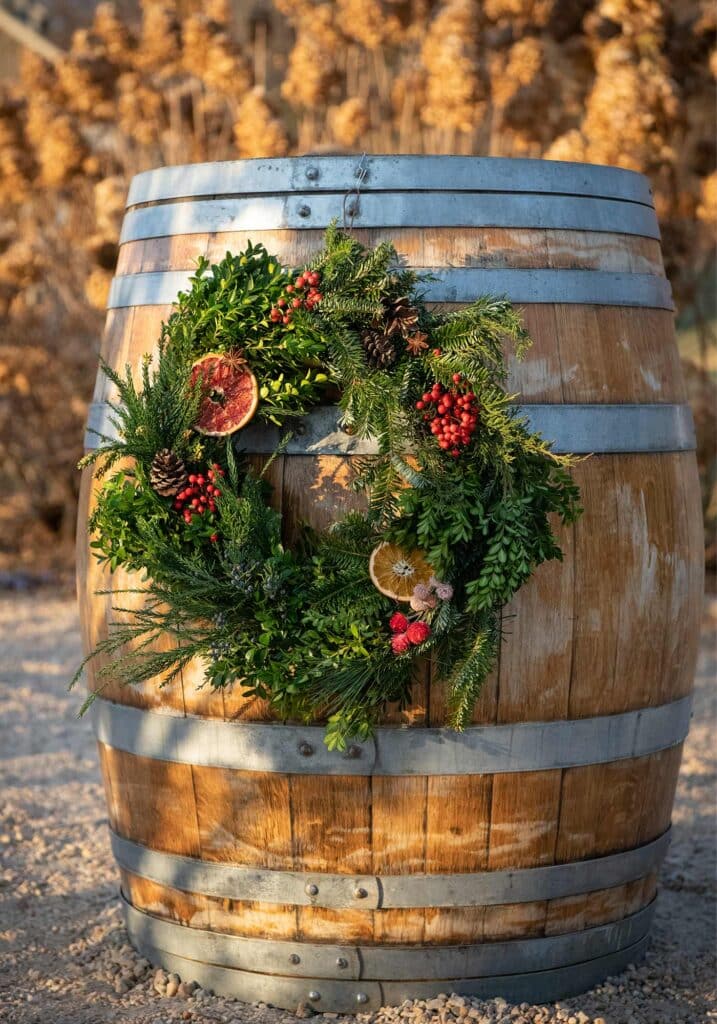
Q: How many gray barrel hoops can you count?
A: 8